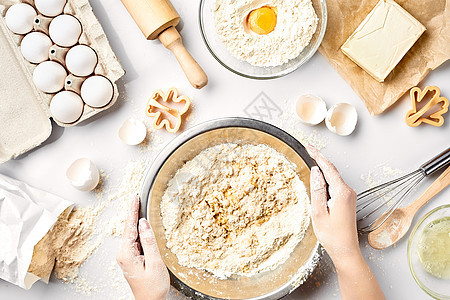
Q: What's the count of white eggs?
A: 8